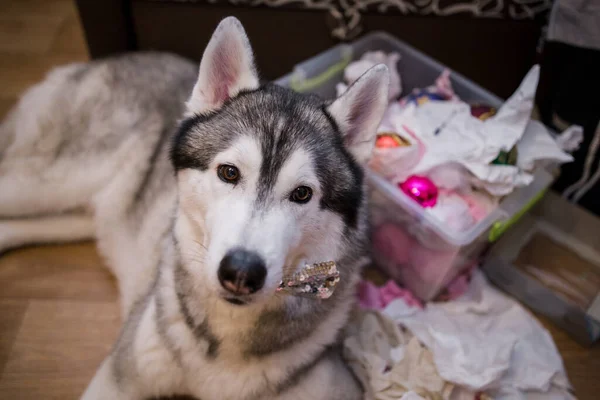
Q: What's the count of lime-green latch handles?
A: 2